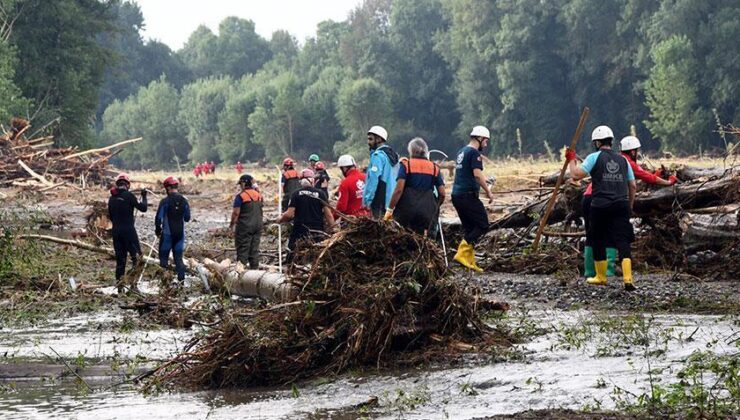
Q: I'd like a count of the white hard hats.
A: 5